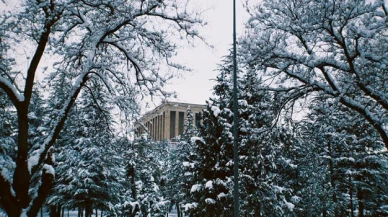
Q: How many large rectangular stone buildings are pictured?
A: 1